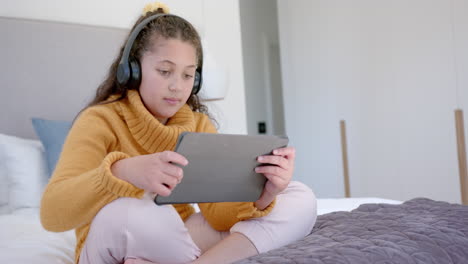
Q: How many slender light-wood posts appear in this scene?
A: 2